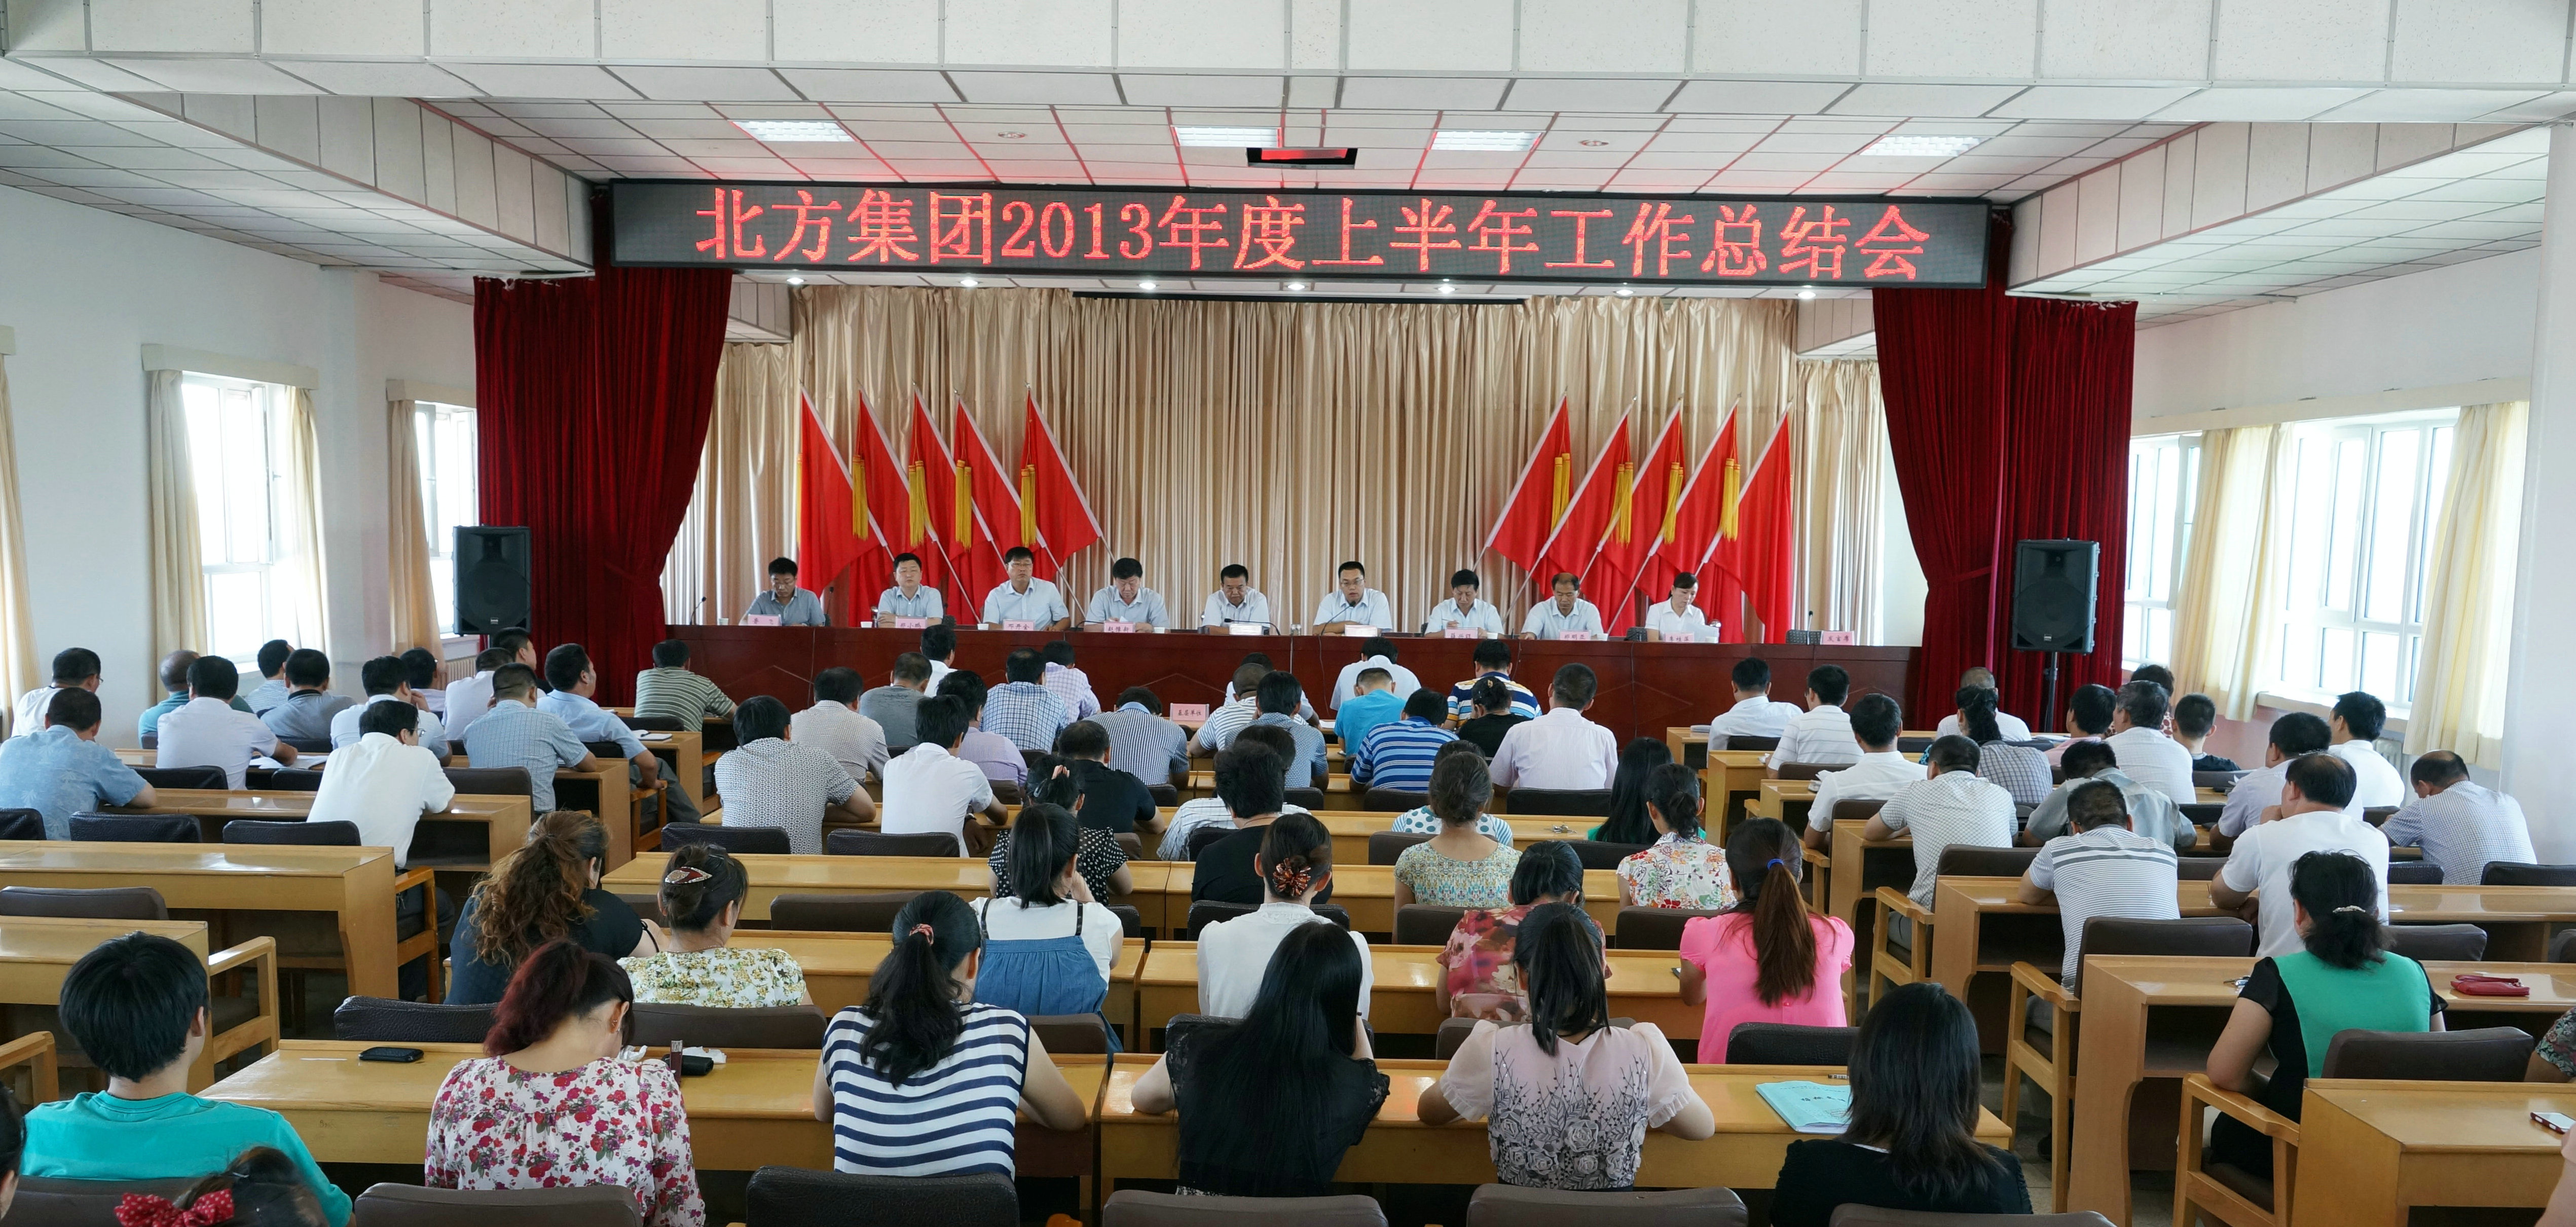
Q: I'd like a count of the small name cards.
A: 11